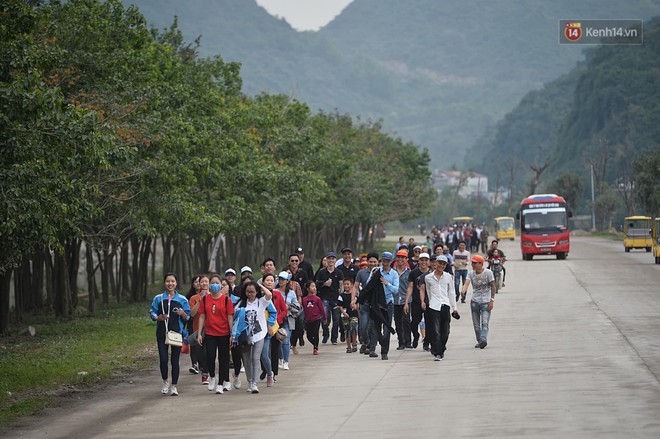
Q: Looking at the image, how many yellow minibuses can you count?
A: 4